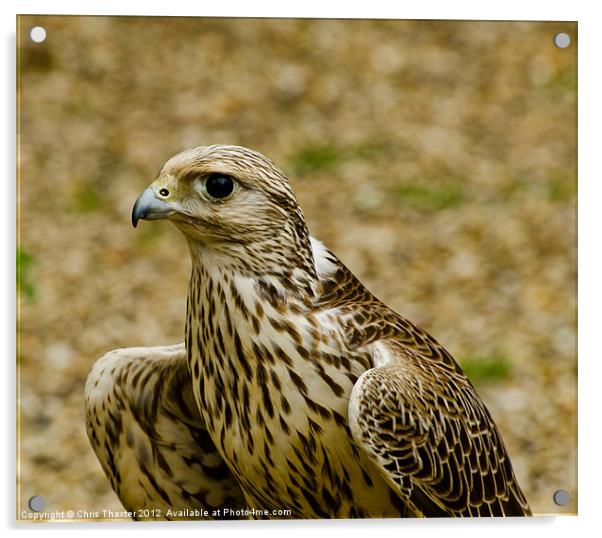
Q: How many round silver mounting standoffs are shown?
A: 4